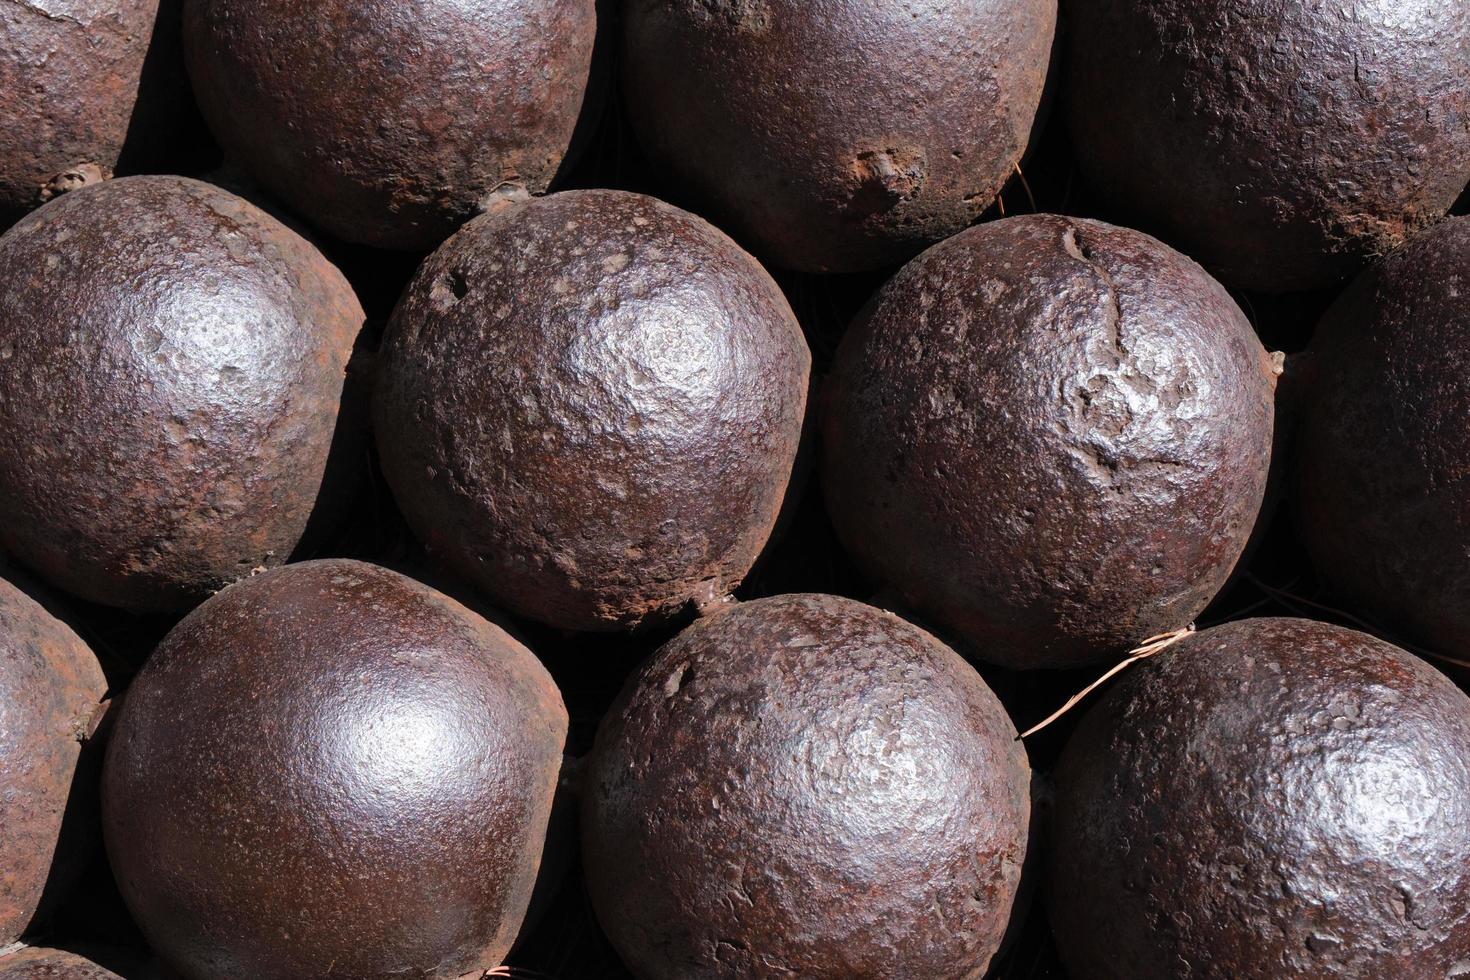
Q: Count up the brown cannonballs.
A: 13